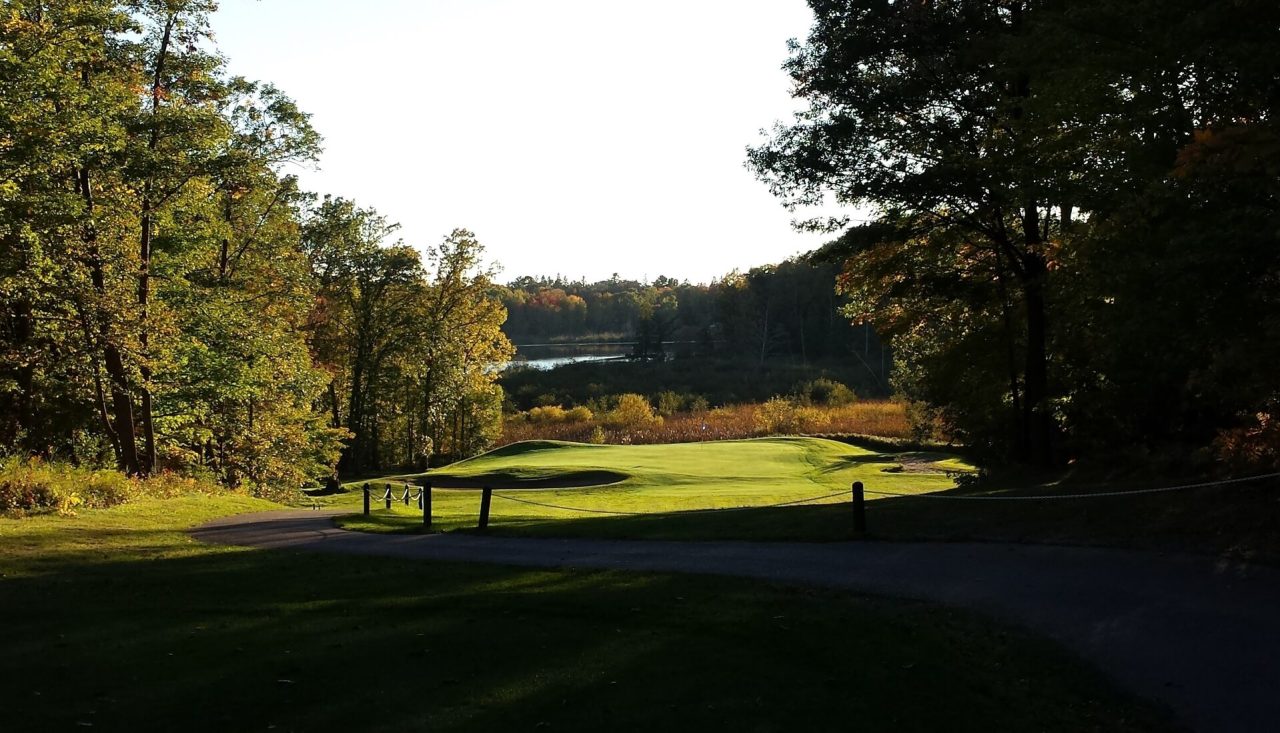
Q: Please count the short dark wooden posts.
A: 7